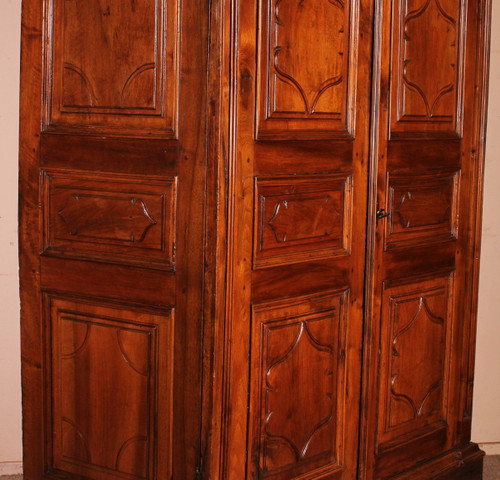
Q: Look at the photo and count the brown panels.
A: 9